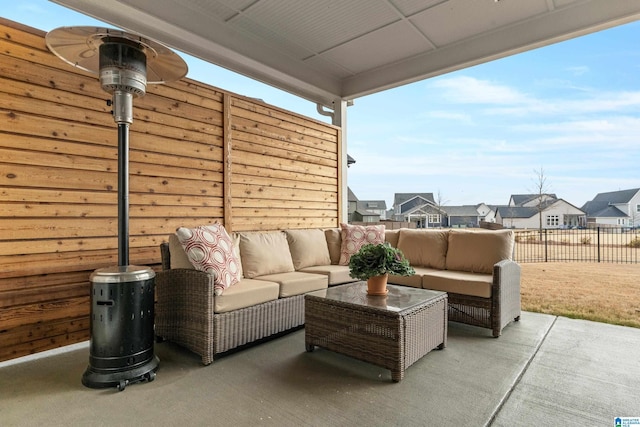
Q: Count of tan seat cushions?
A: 5